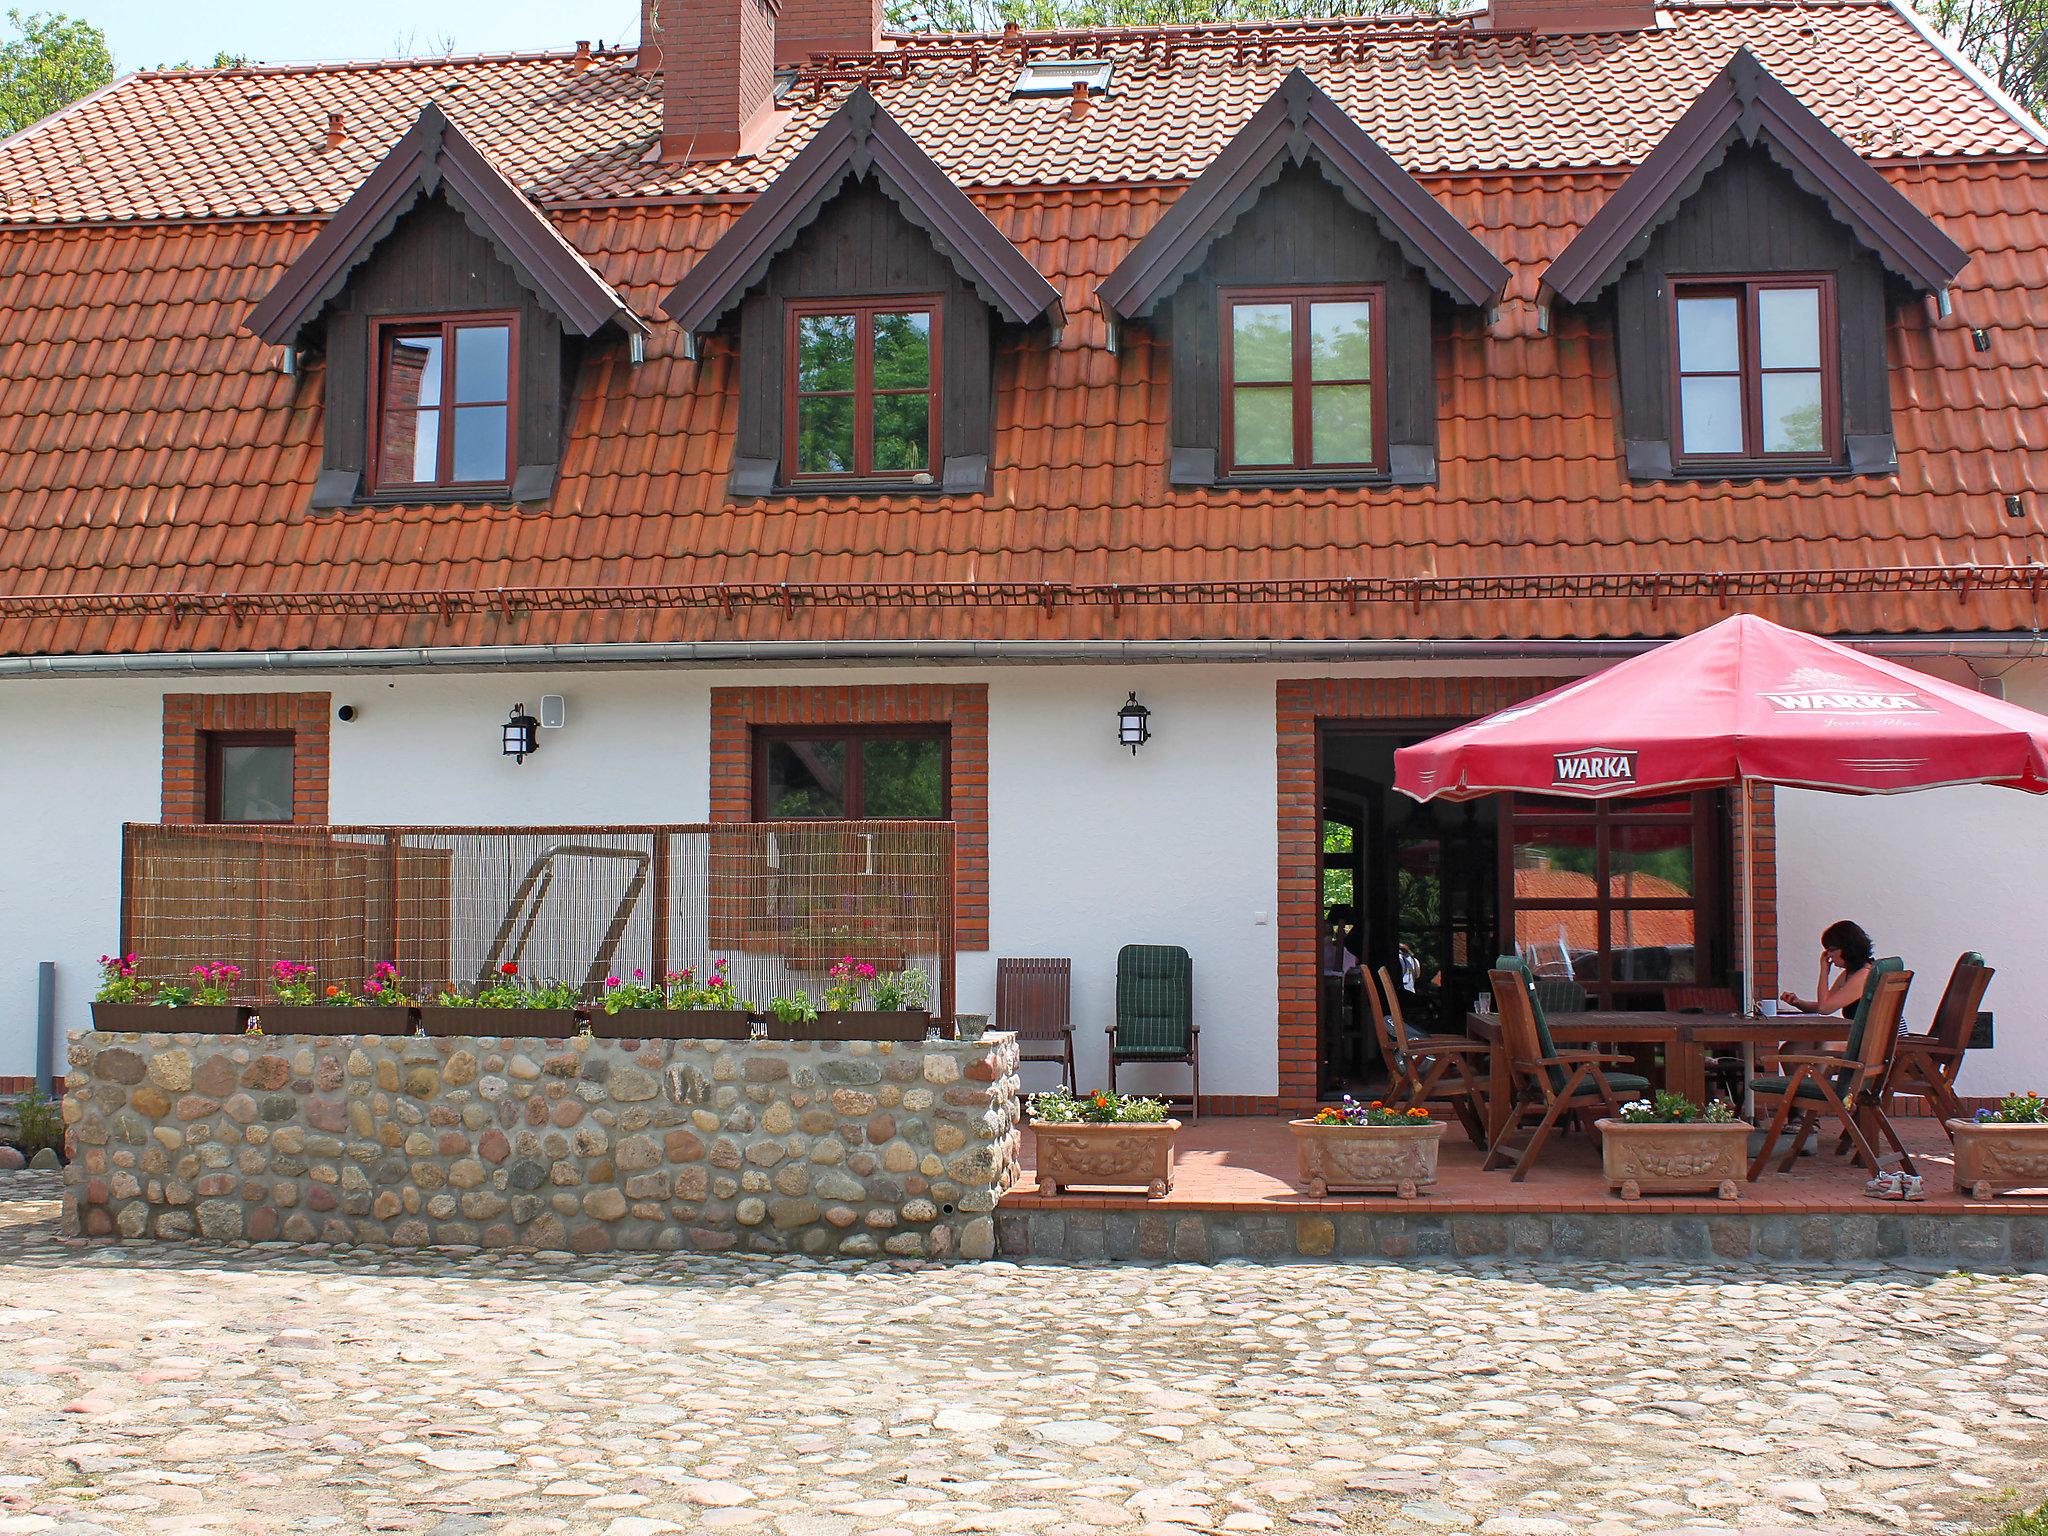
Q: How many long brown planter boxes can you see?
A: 5